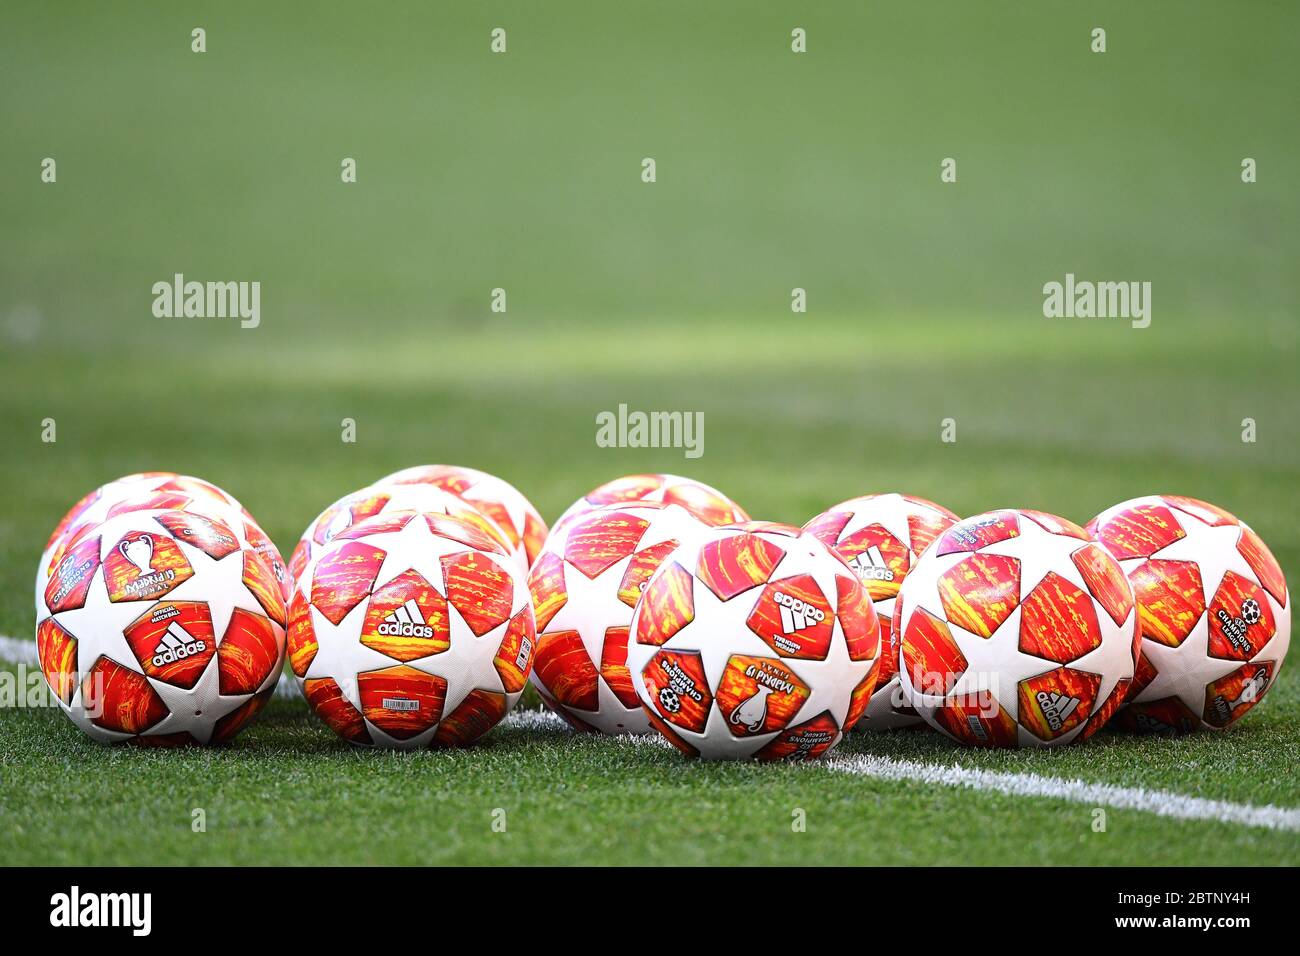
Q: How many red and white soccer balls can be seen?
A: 11